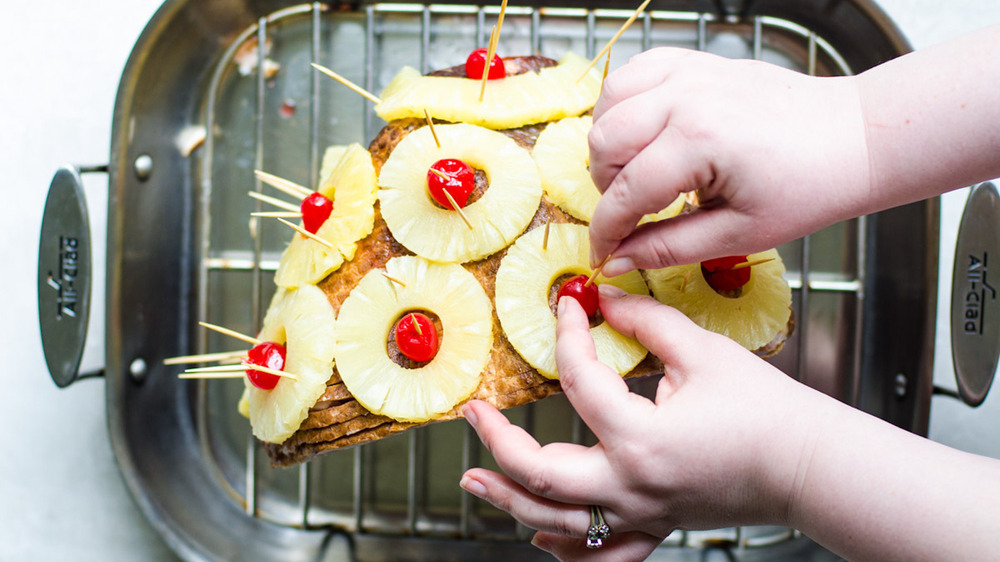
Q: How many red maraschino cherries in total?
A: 7